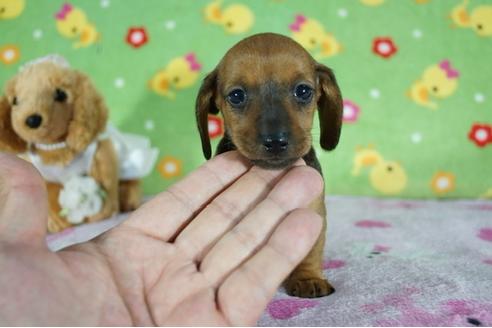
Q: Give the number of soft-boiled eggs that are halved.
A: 0